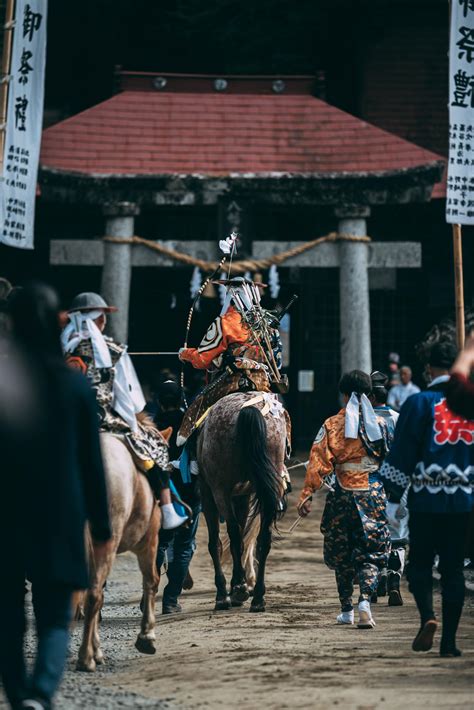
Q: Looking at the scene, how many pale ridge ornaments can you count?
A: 3